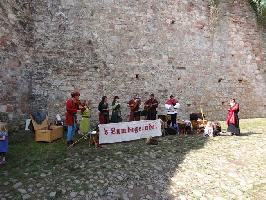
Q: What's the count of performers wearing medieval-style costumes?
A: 8